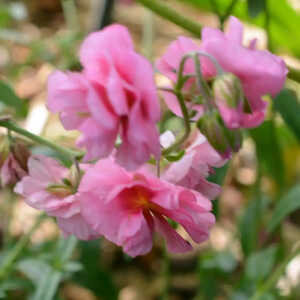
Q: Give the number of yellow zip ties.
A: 0